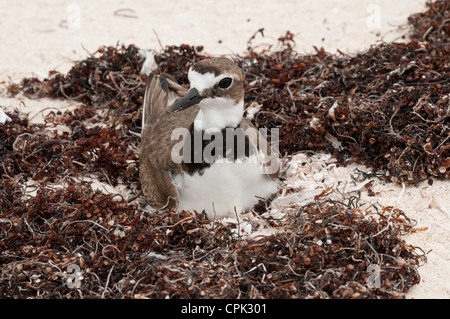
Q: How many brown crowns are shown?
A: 1